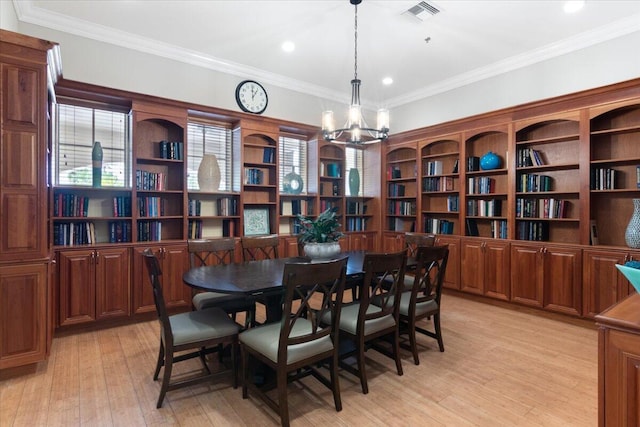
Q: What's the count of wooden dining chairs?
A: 8